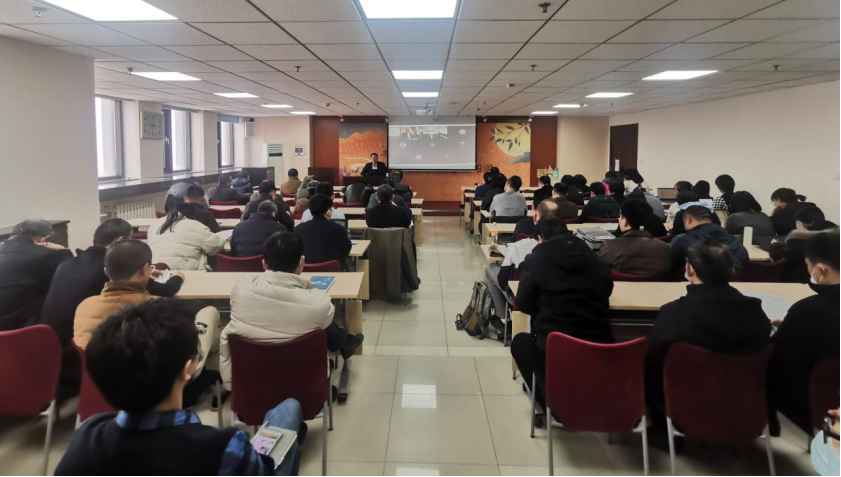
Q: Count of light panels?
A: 12